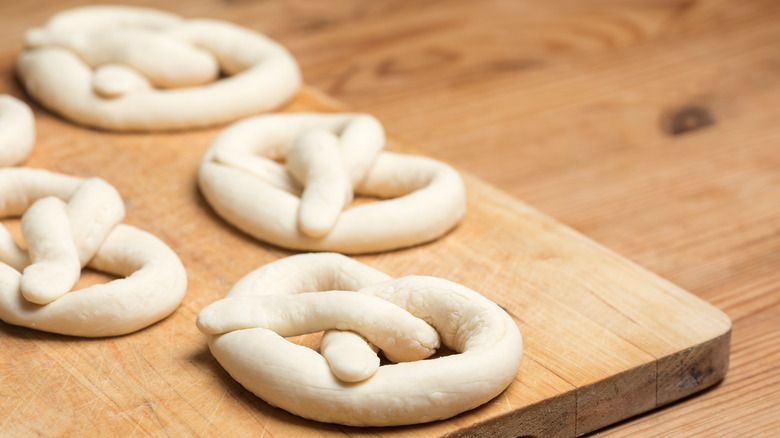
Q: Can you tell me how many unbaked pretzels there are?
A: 5